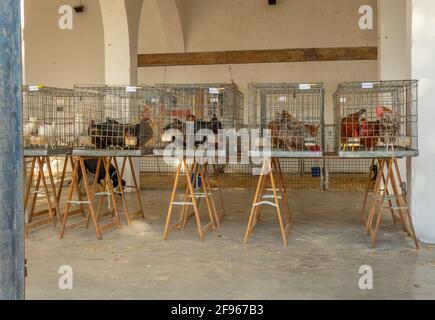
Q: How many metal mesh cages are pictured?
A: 5